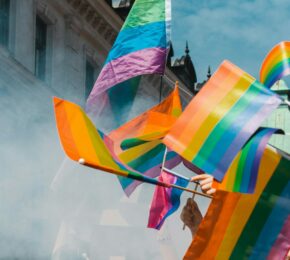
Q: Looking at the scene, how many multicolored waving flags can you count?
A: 8